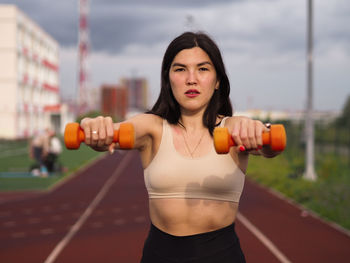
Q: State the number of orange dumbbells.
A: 2